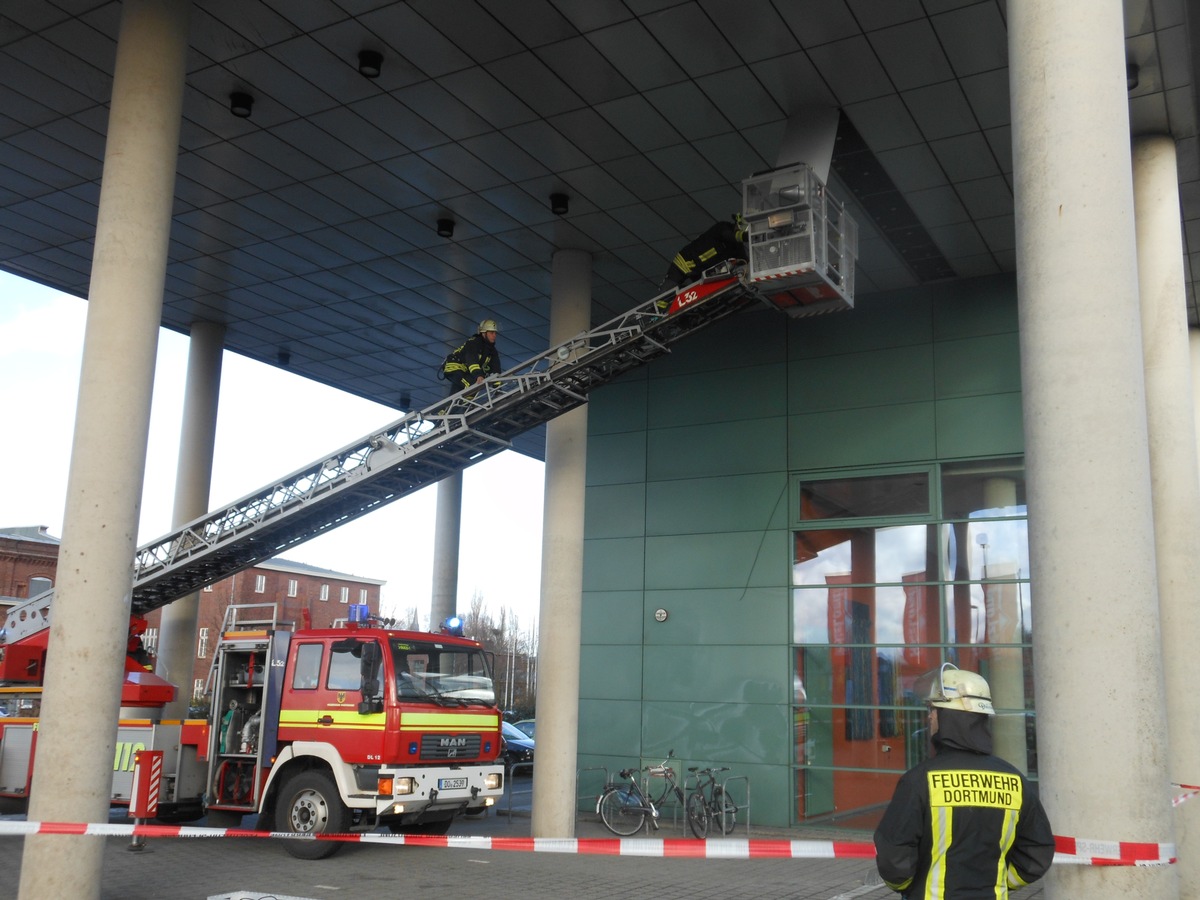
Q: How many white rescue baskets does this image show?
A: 1